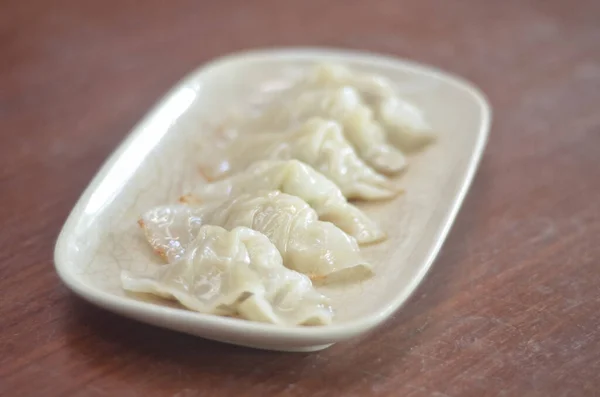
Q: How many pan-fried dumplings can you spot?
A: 6